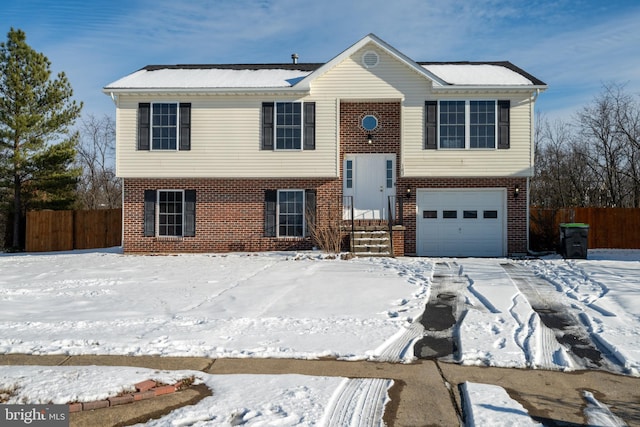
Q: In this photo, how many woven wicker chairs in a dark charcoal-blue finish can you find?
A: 0